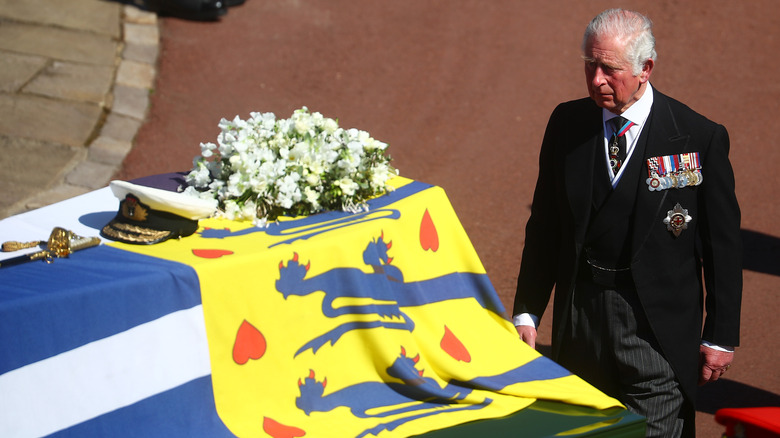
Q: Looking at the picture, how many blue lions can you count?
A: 3